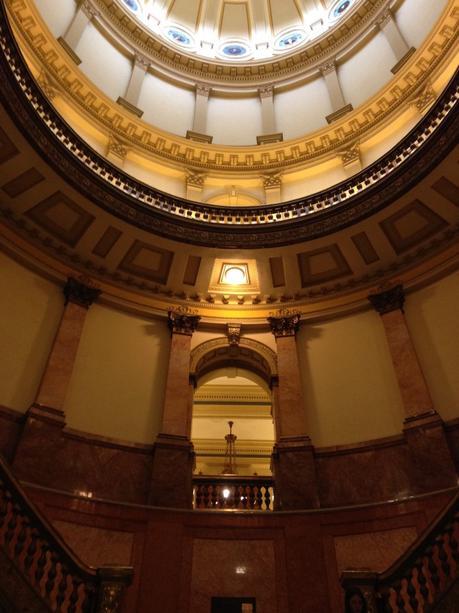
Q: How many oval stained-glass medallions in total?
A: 5